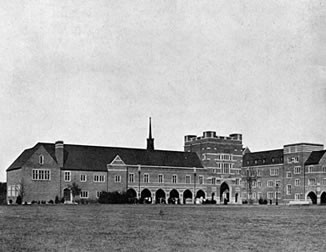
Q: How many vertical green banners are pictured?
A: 0